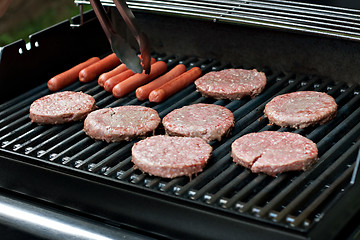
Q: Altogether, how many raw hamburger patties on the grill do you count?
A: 7